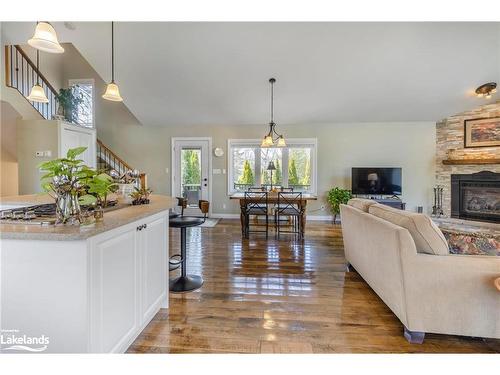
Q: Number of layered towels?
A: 0